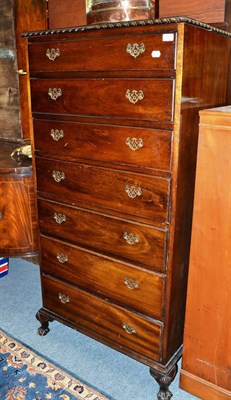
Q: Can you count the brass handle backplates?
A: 14